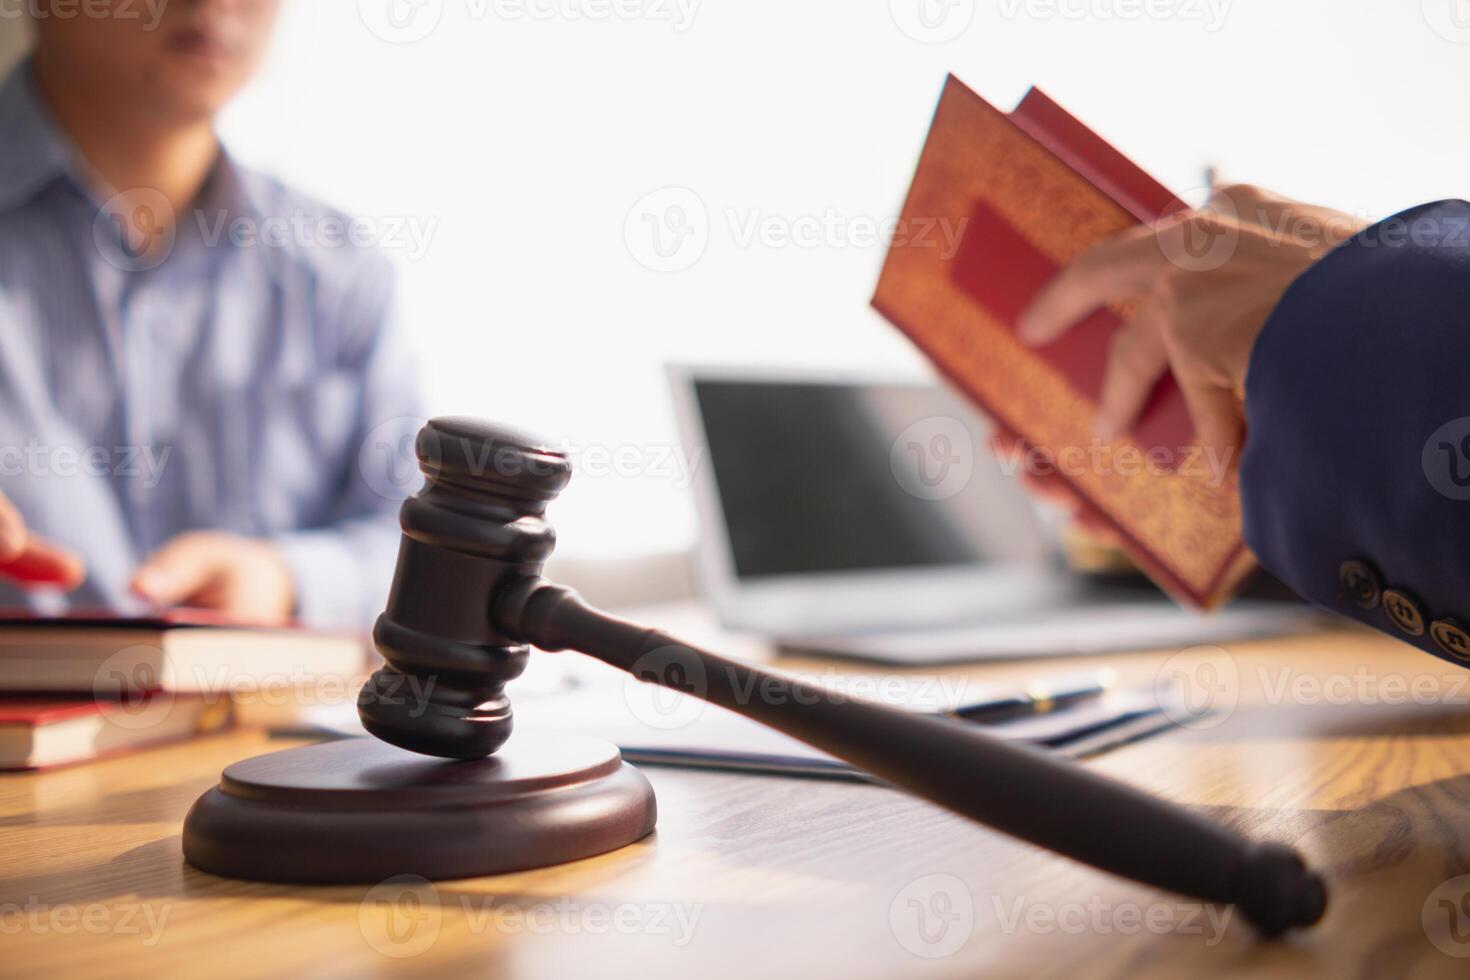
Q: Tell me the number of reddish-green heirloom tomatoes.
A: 0